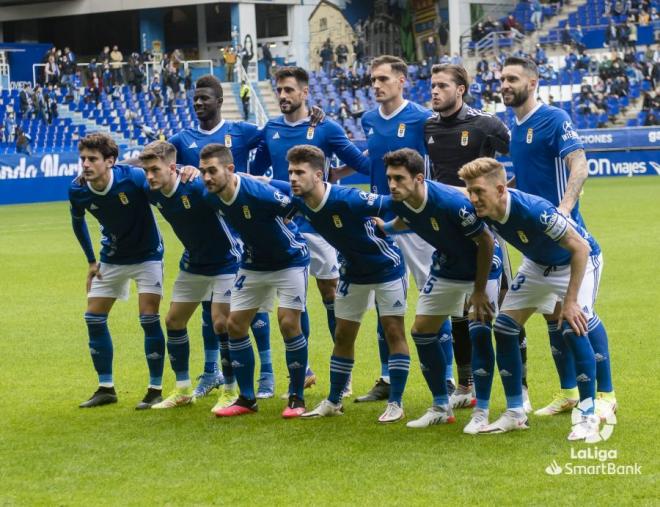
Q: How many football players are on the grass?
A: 11